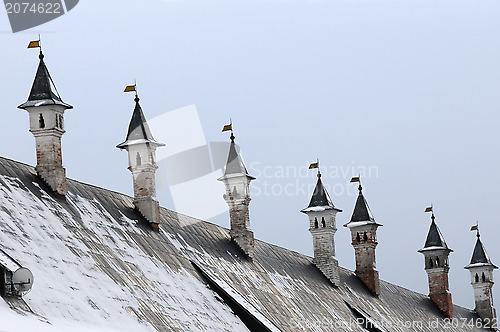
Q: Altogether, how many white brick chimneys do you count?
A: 7